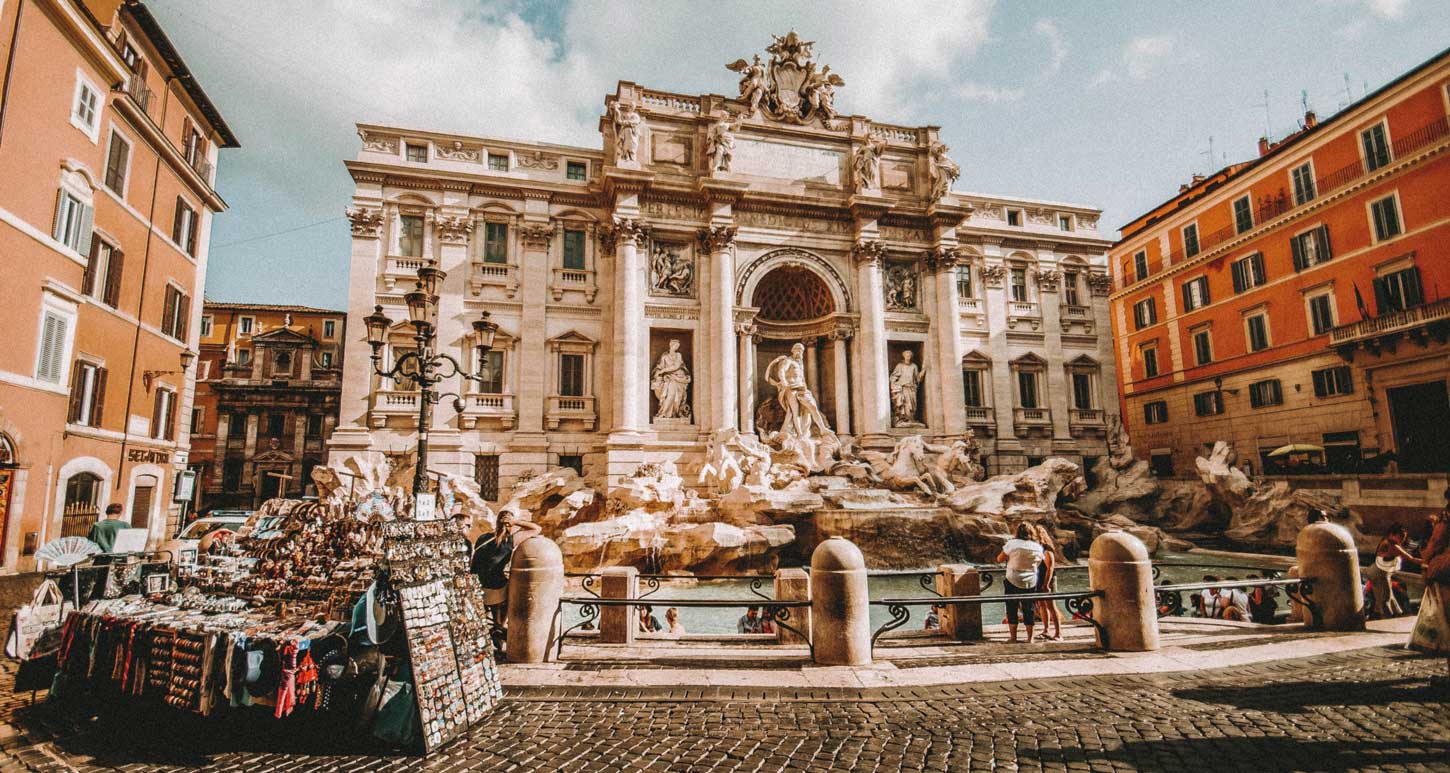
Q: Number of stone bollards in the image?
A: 4